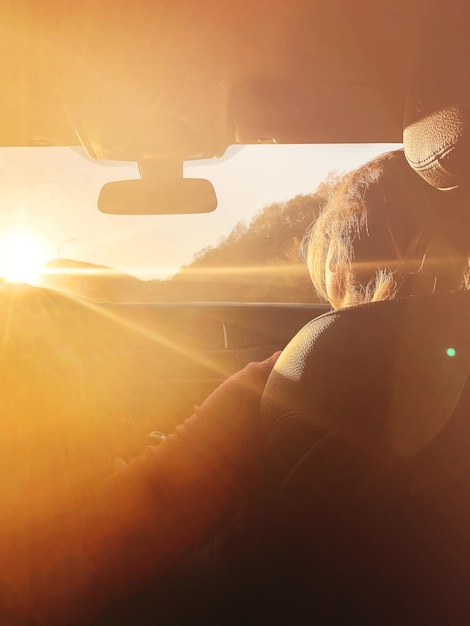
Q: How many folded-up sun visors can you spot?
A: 2